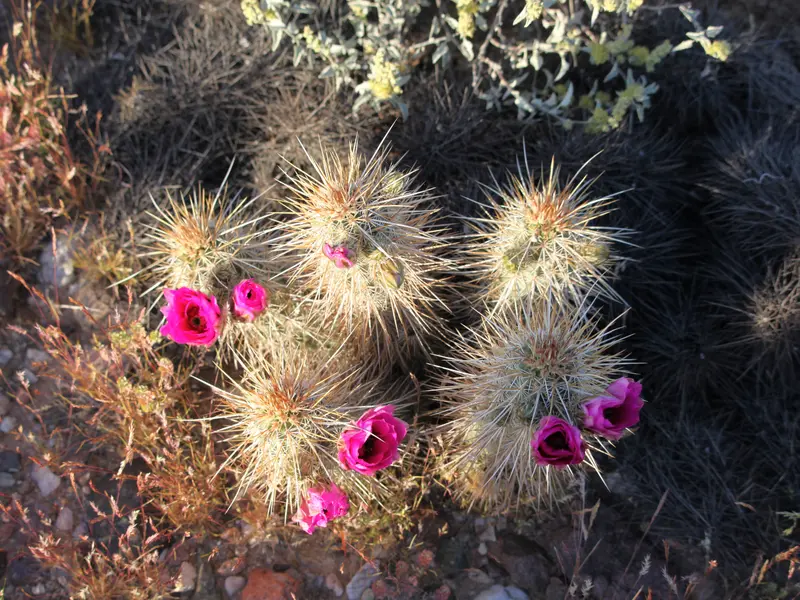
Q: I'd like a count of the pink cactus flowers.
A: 7